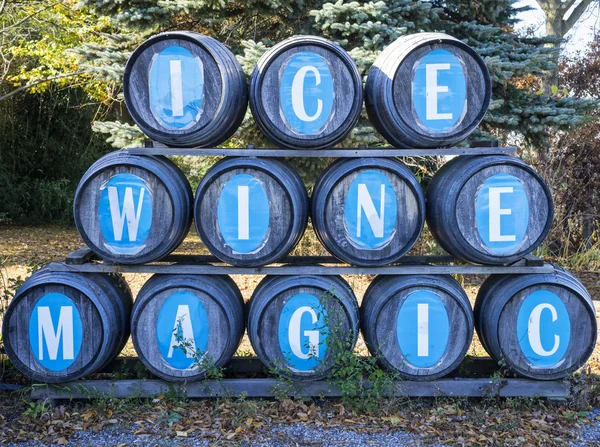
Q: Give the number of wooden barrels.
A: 12